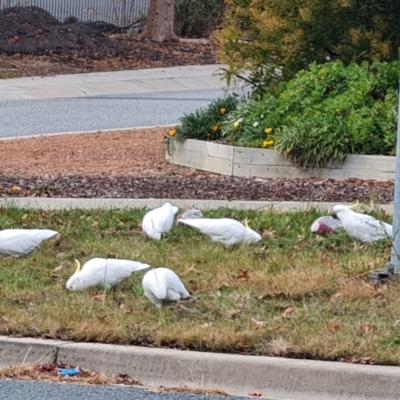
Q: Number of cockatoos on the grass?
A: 6